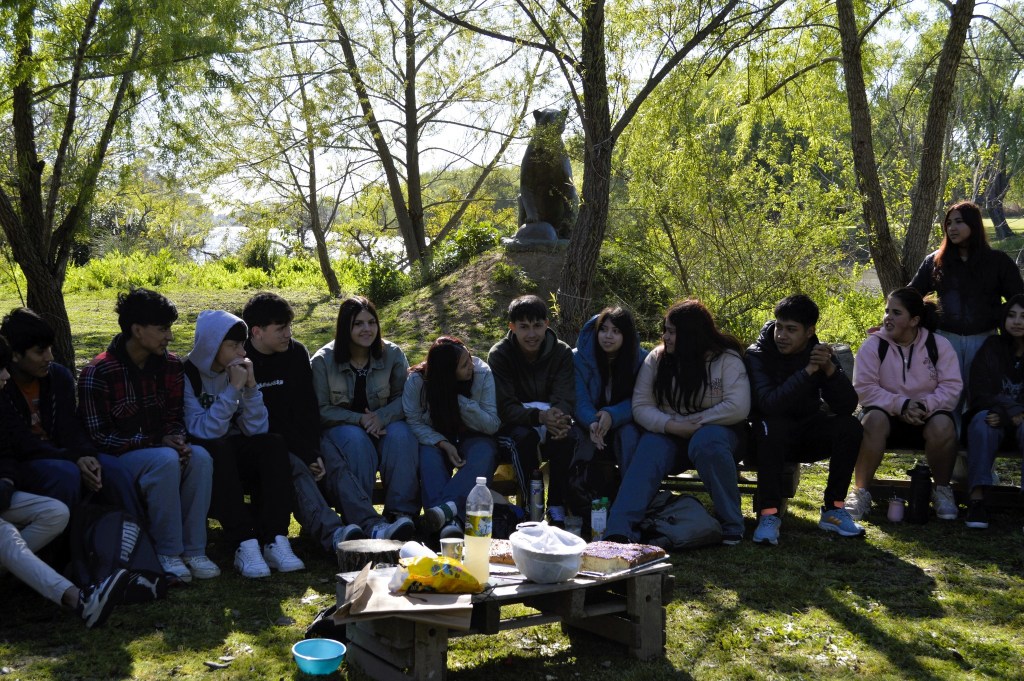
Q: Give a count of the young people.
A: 14